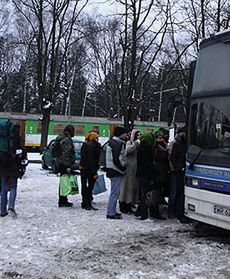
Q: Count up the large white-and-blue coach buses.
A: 1